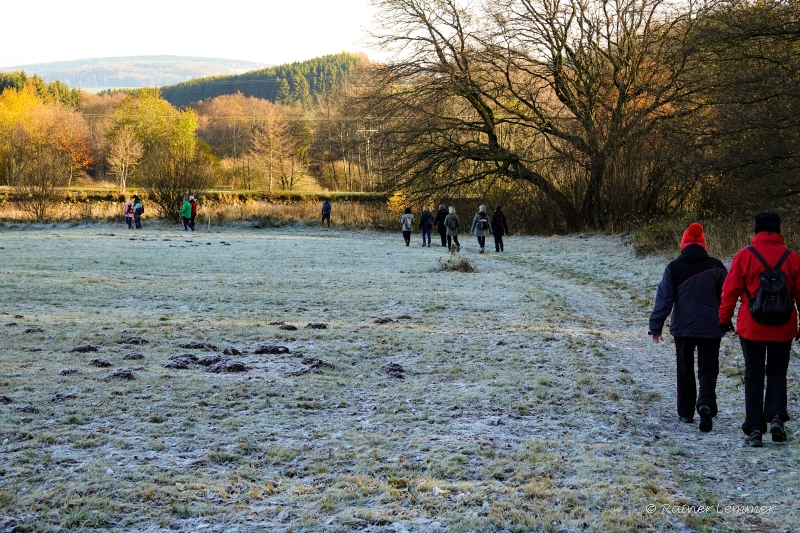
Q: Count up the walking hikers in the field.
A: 13